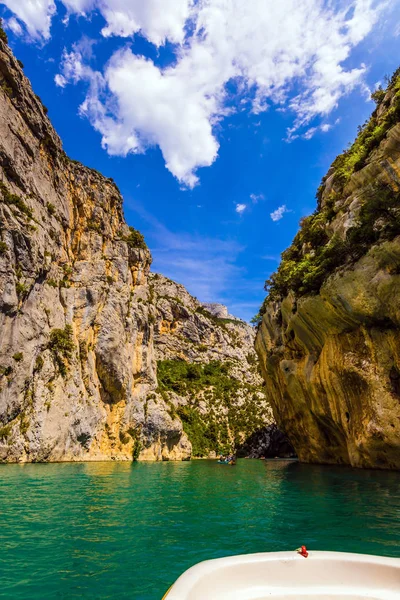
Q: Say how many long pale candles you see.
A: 0